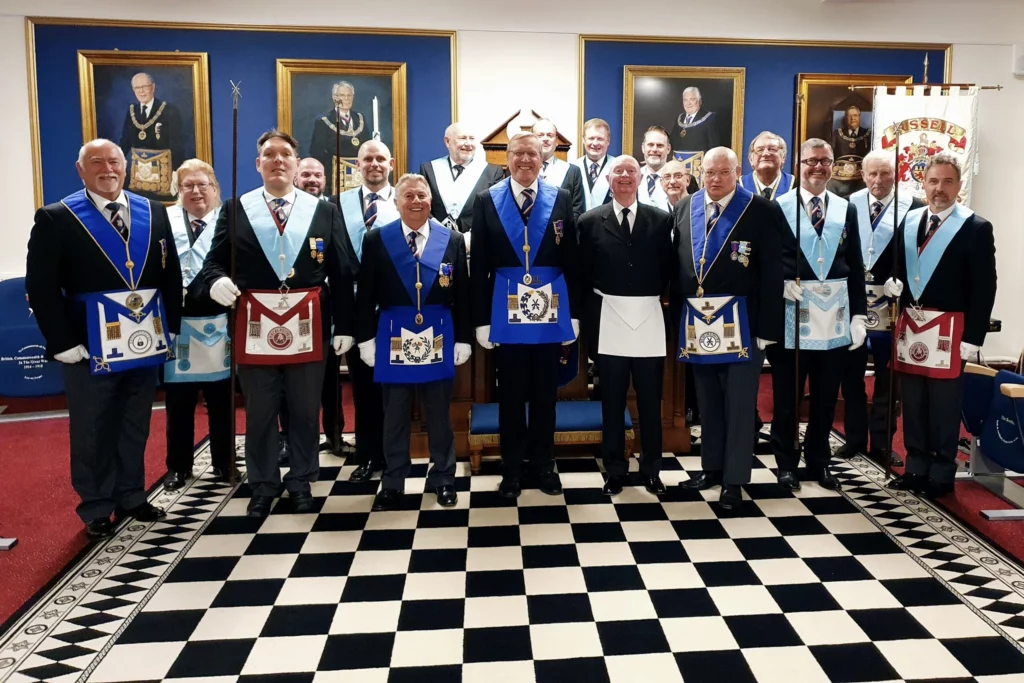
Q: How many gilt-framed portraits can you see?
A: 4